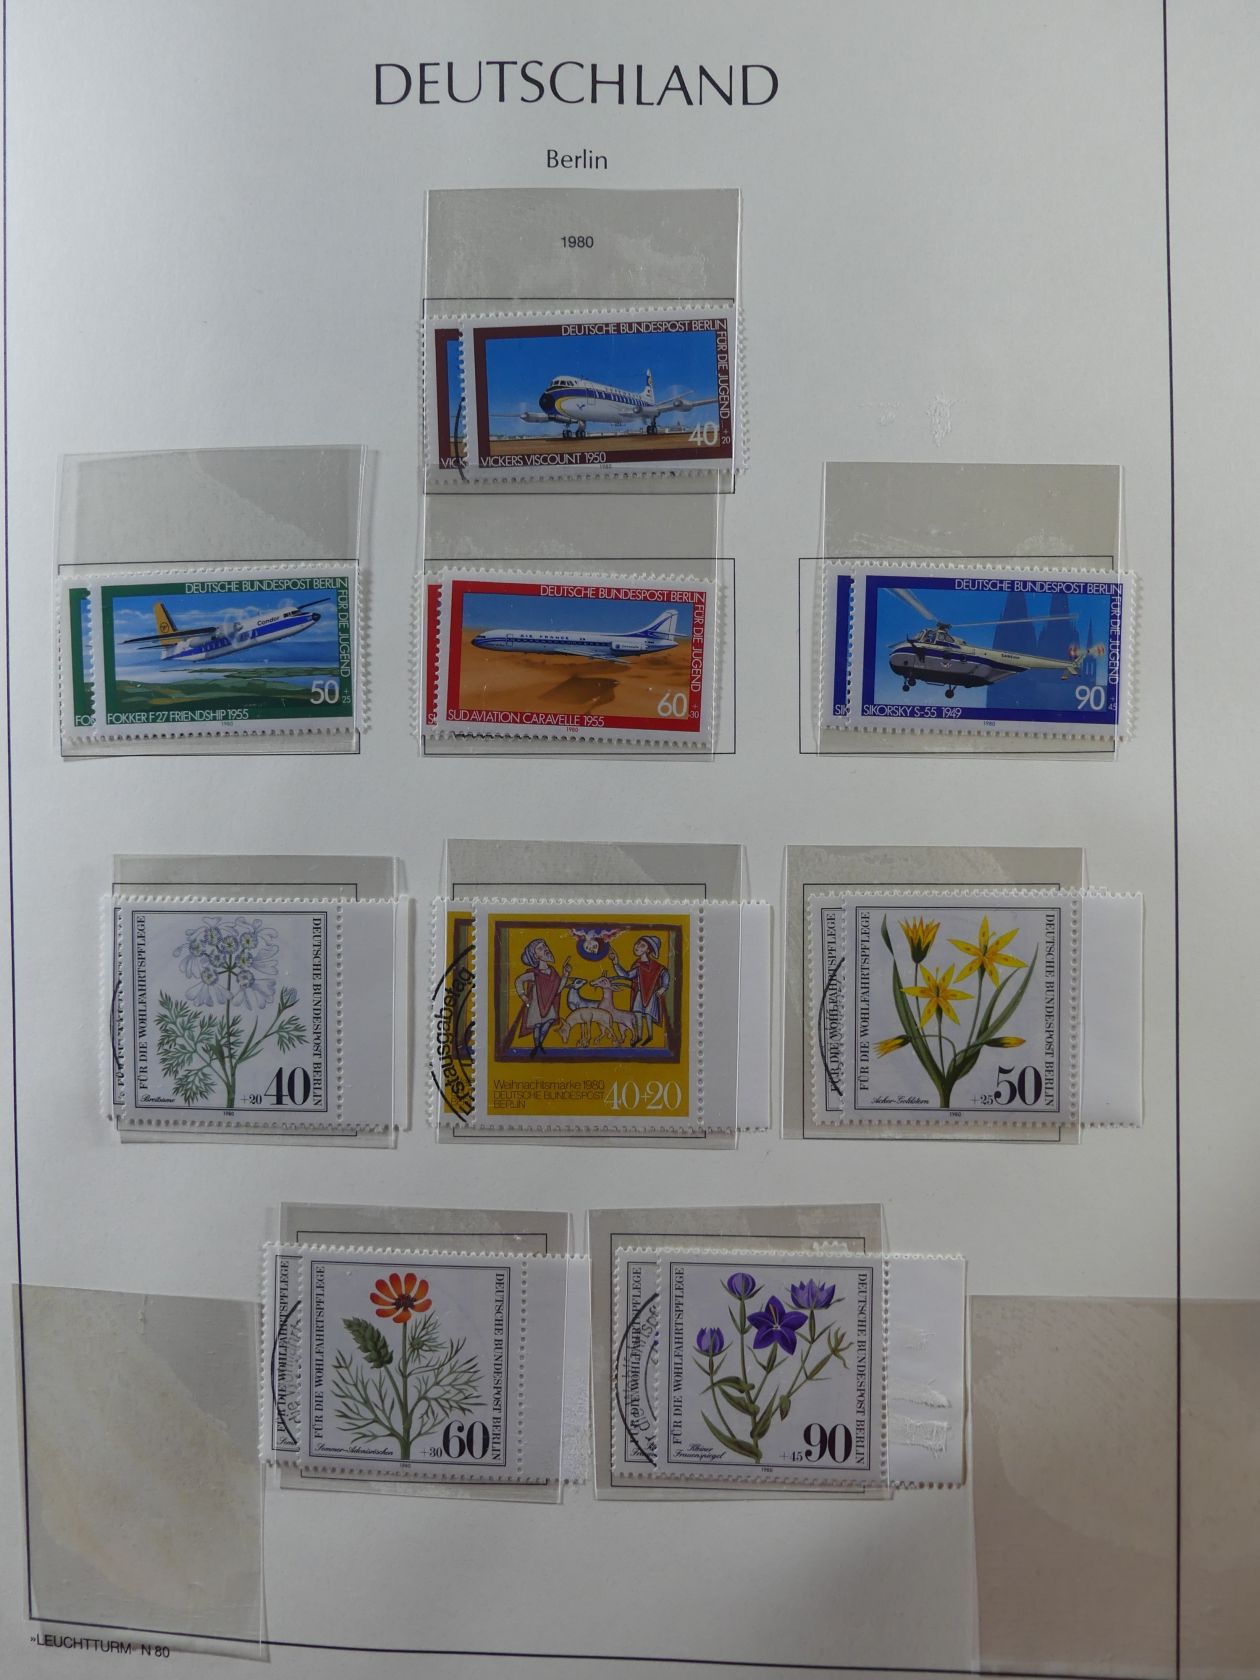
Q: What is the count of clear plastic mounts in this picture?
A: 11